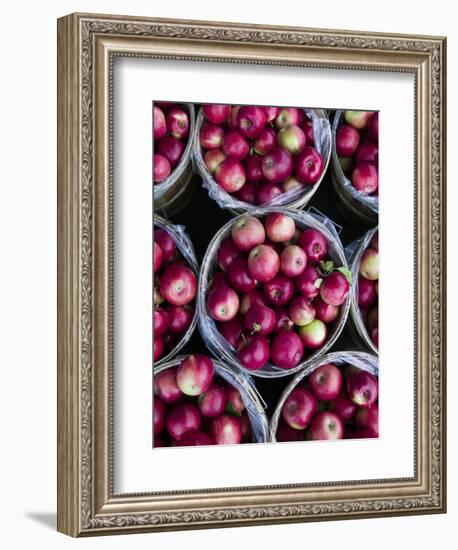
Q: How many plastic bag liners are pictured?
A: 8